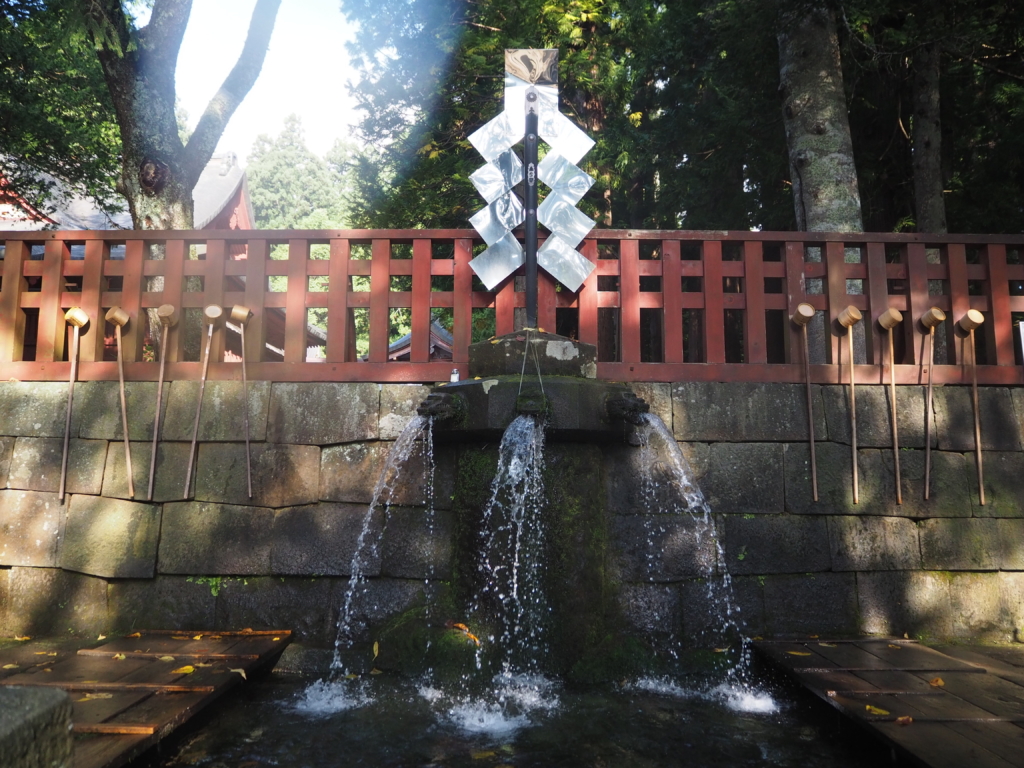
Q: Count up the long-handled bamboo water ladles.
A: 10